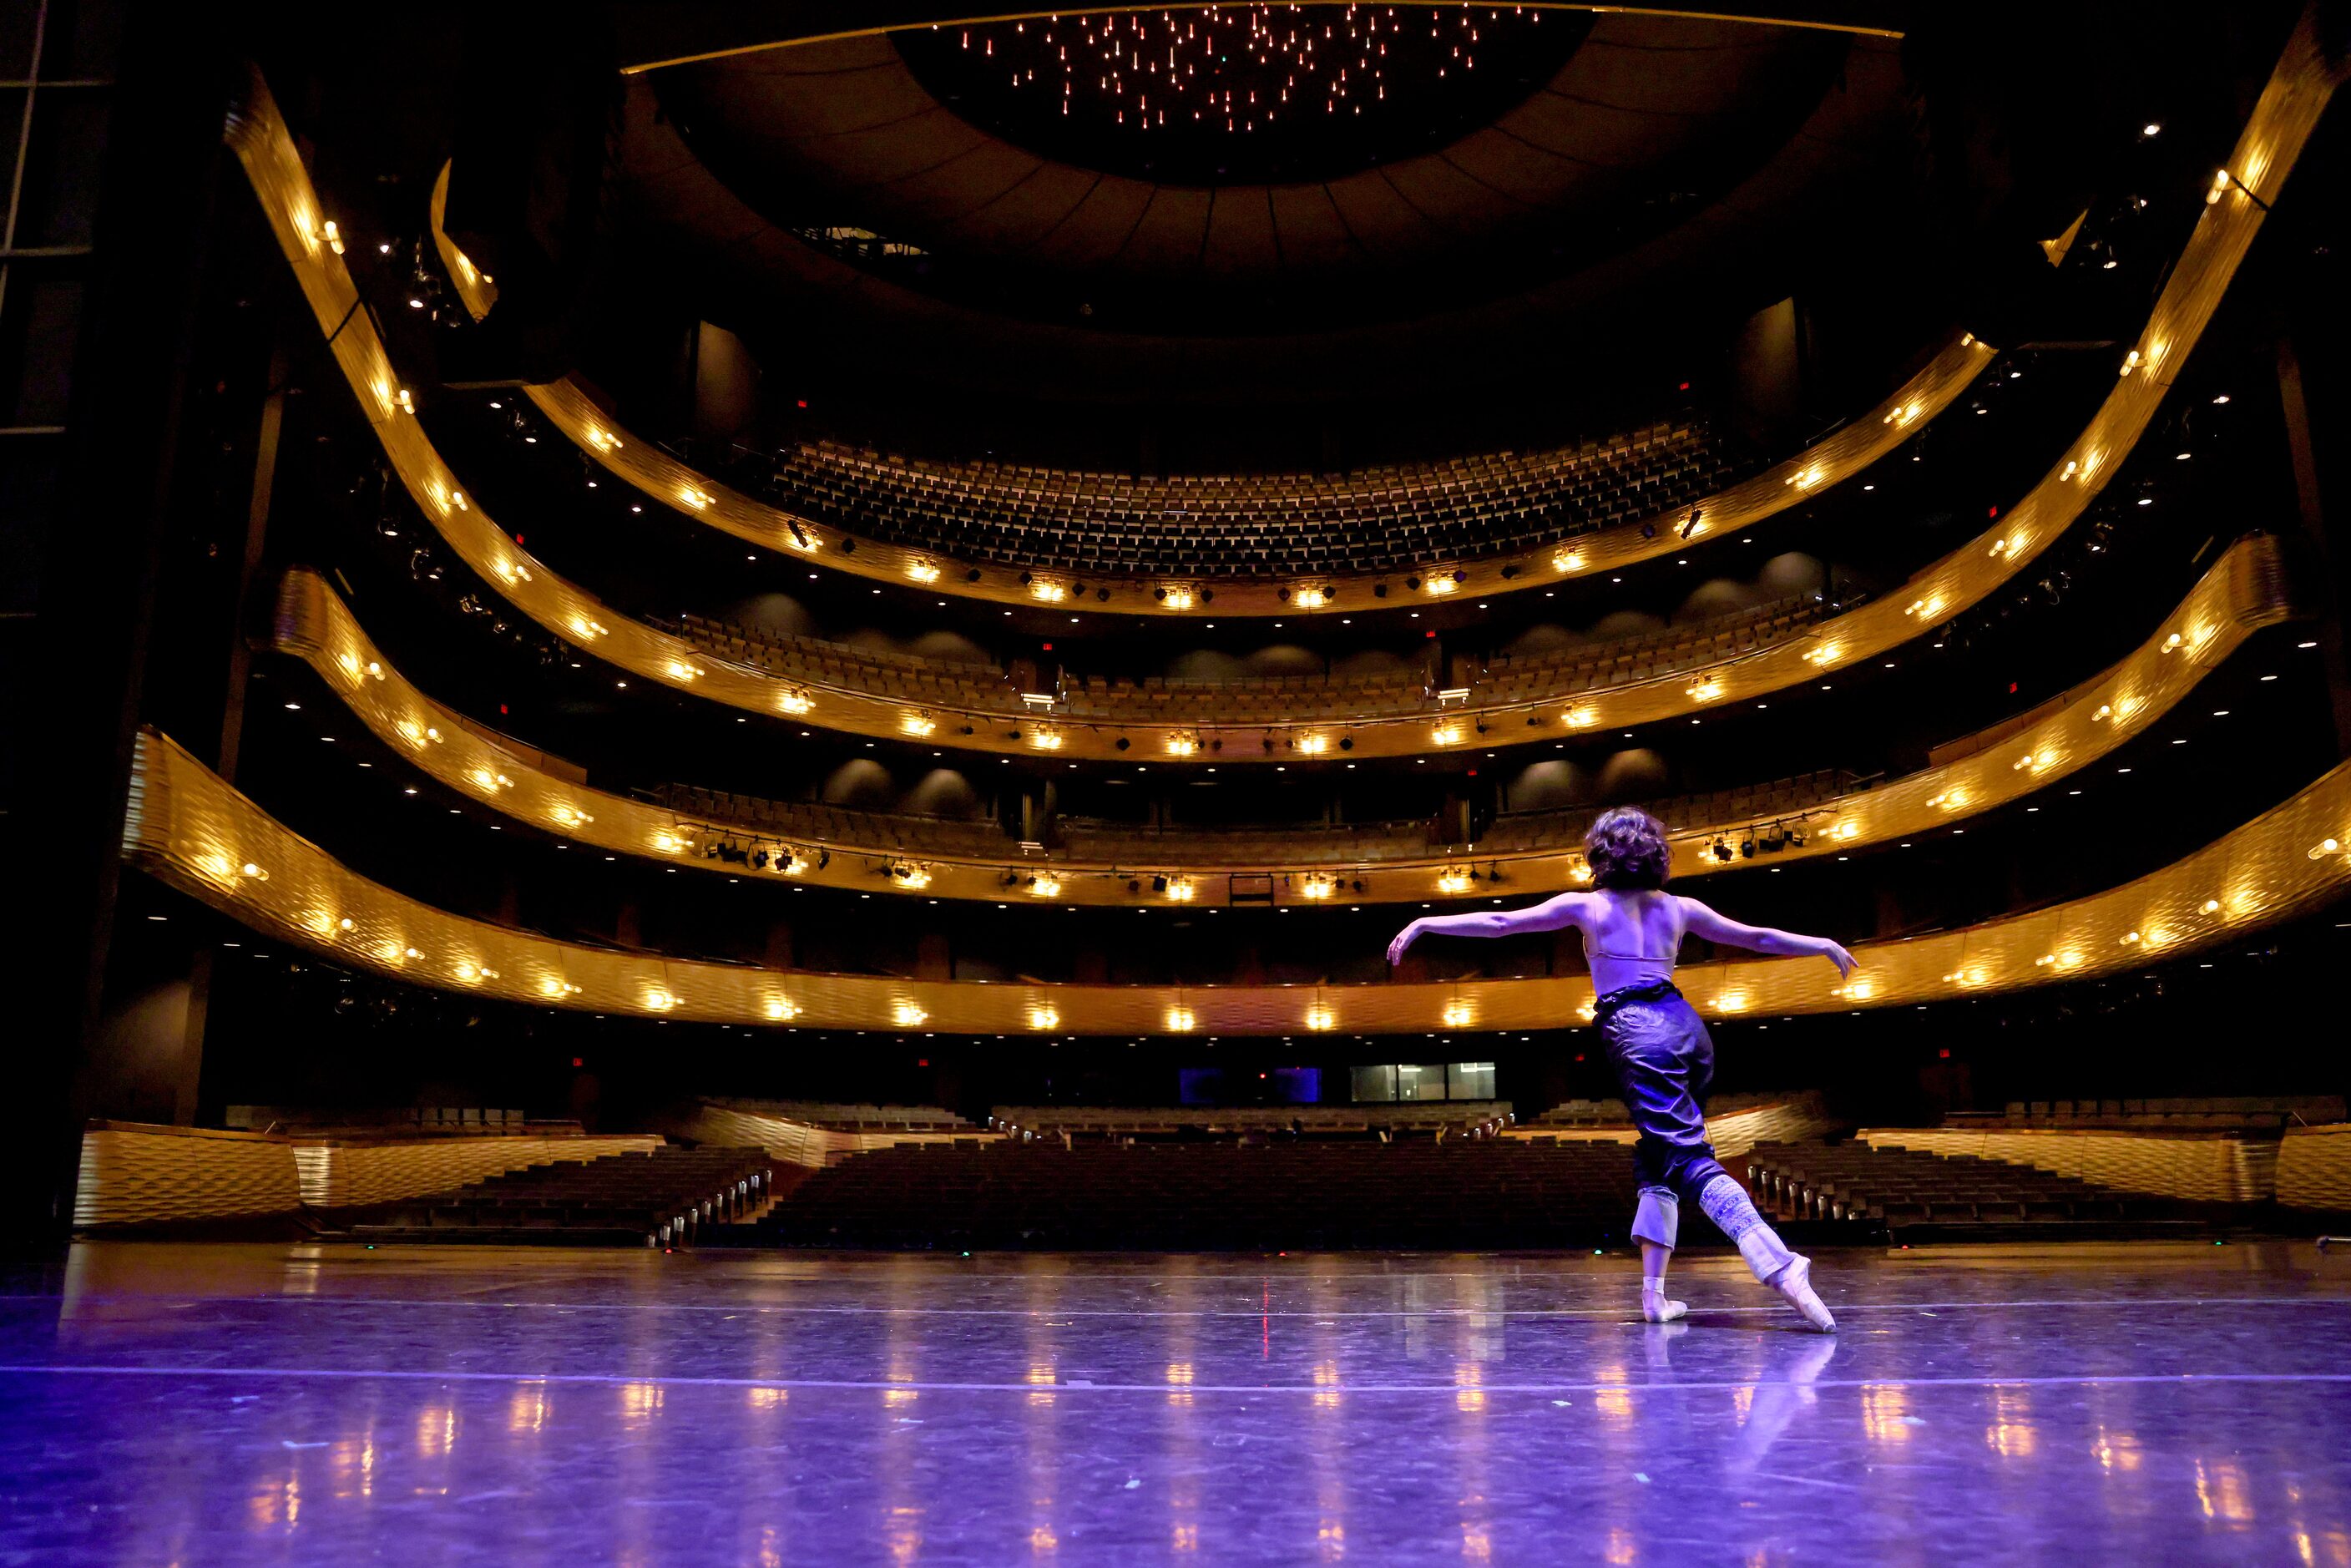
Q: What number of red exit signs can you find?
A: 13